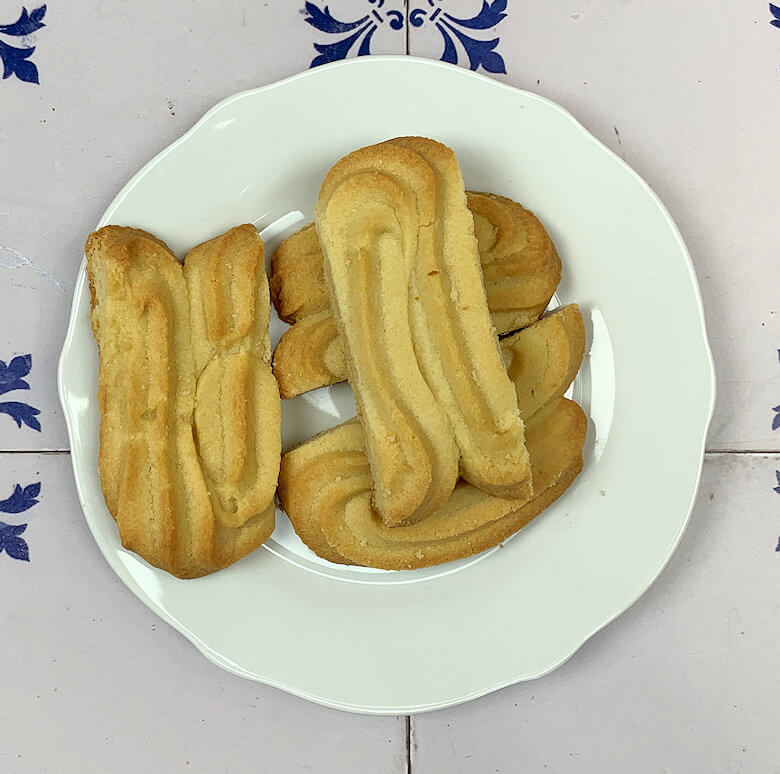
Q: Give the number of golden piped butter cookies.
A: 4